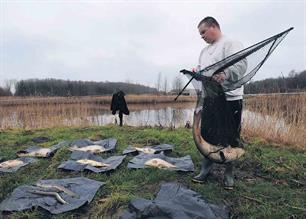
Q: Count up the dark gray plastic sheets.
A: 8